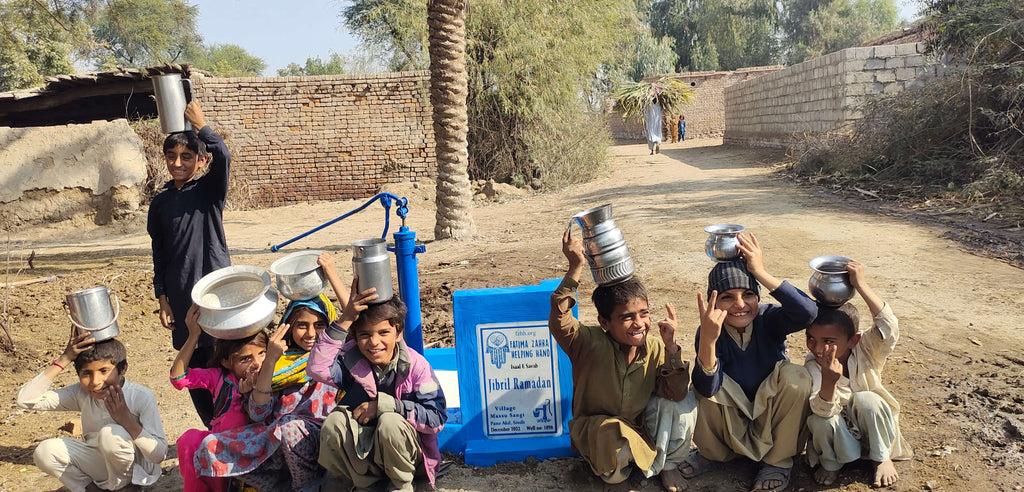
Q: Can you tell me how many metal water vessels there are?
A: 8